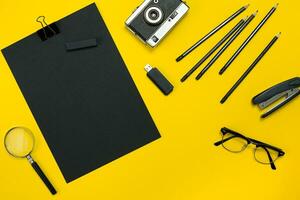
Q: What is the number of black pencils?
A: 5